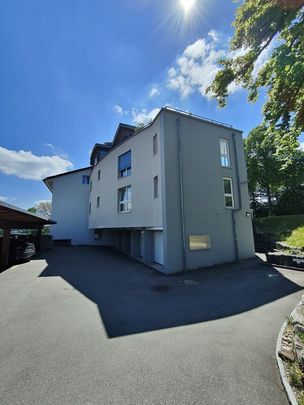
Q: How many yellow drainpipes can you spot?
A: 0